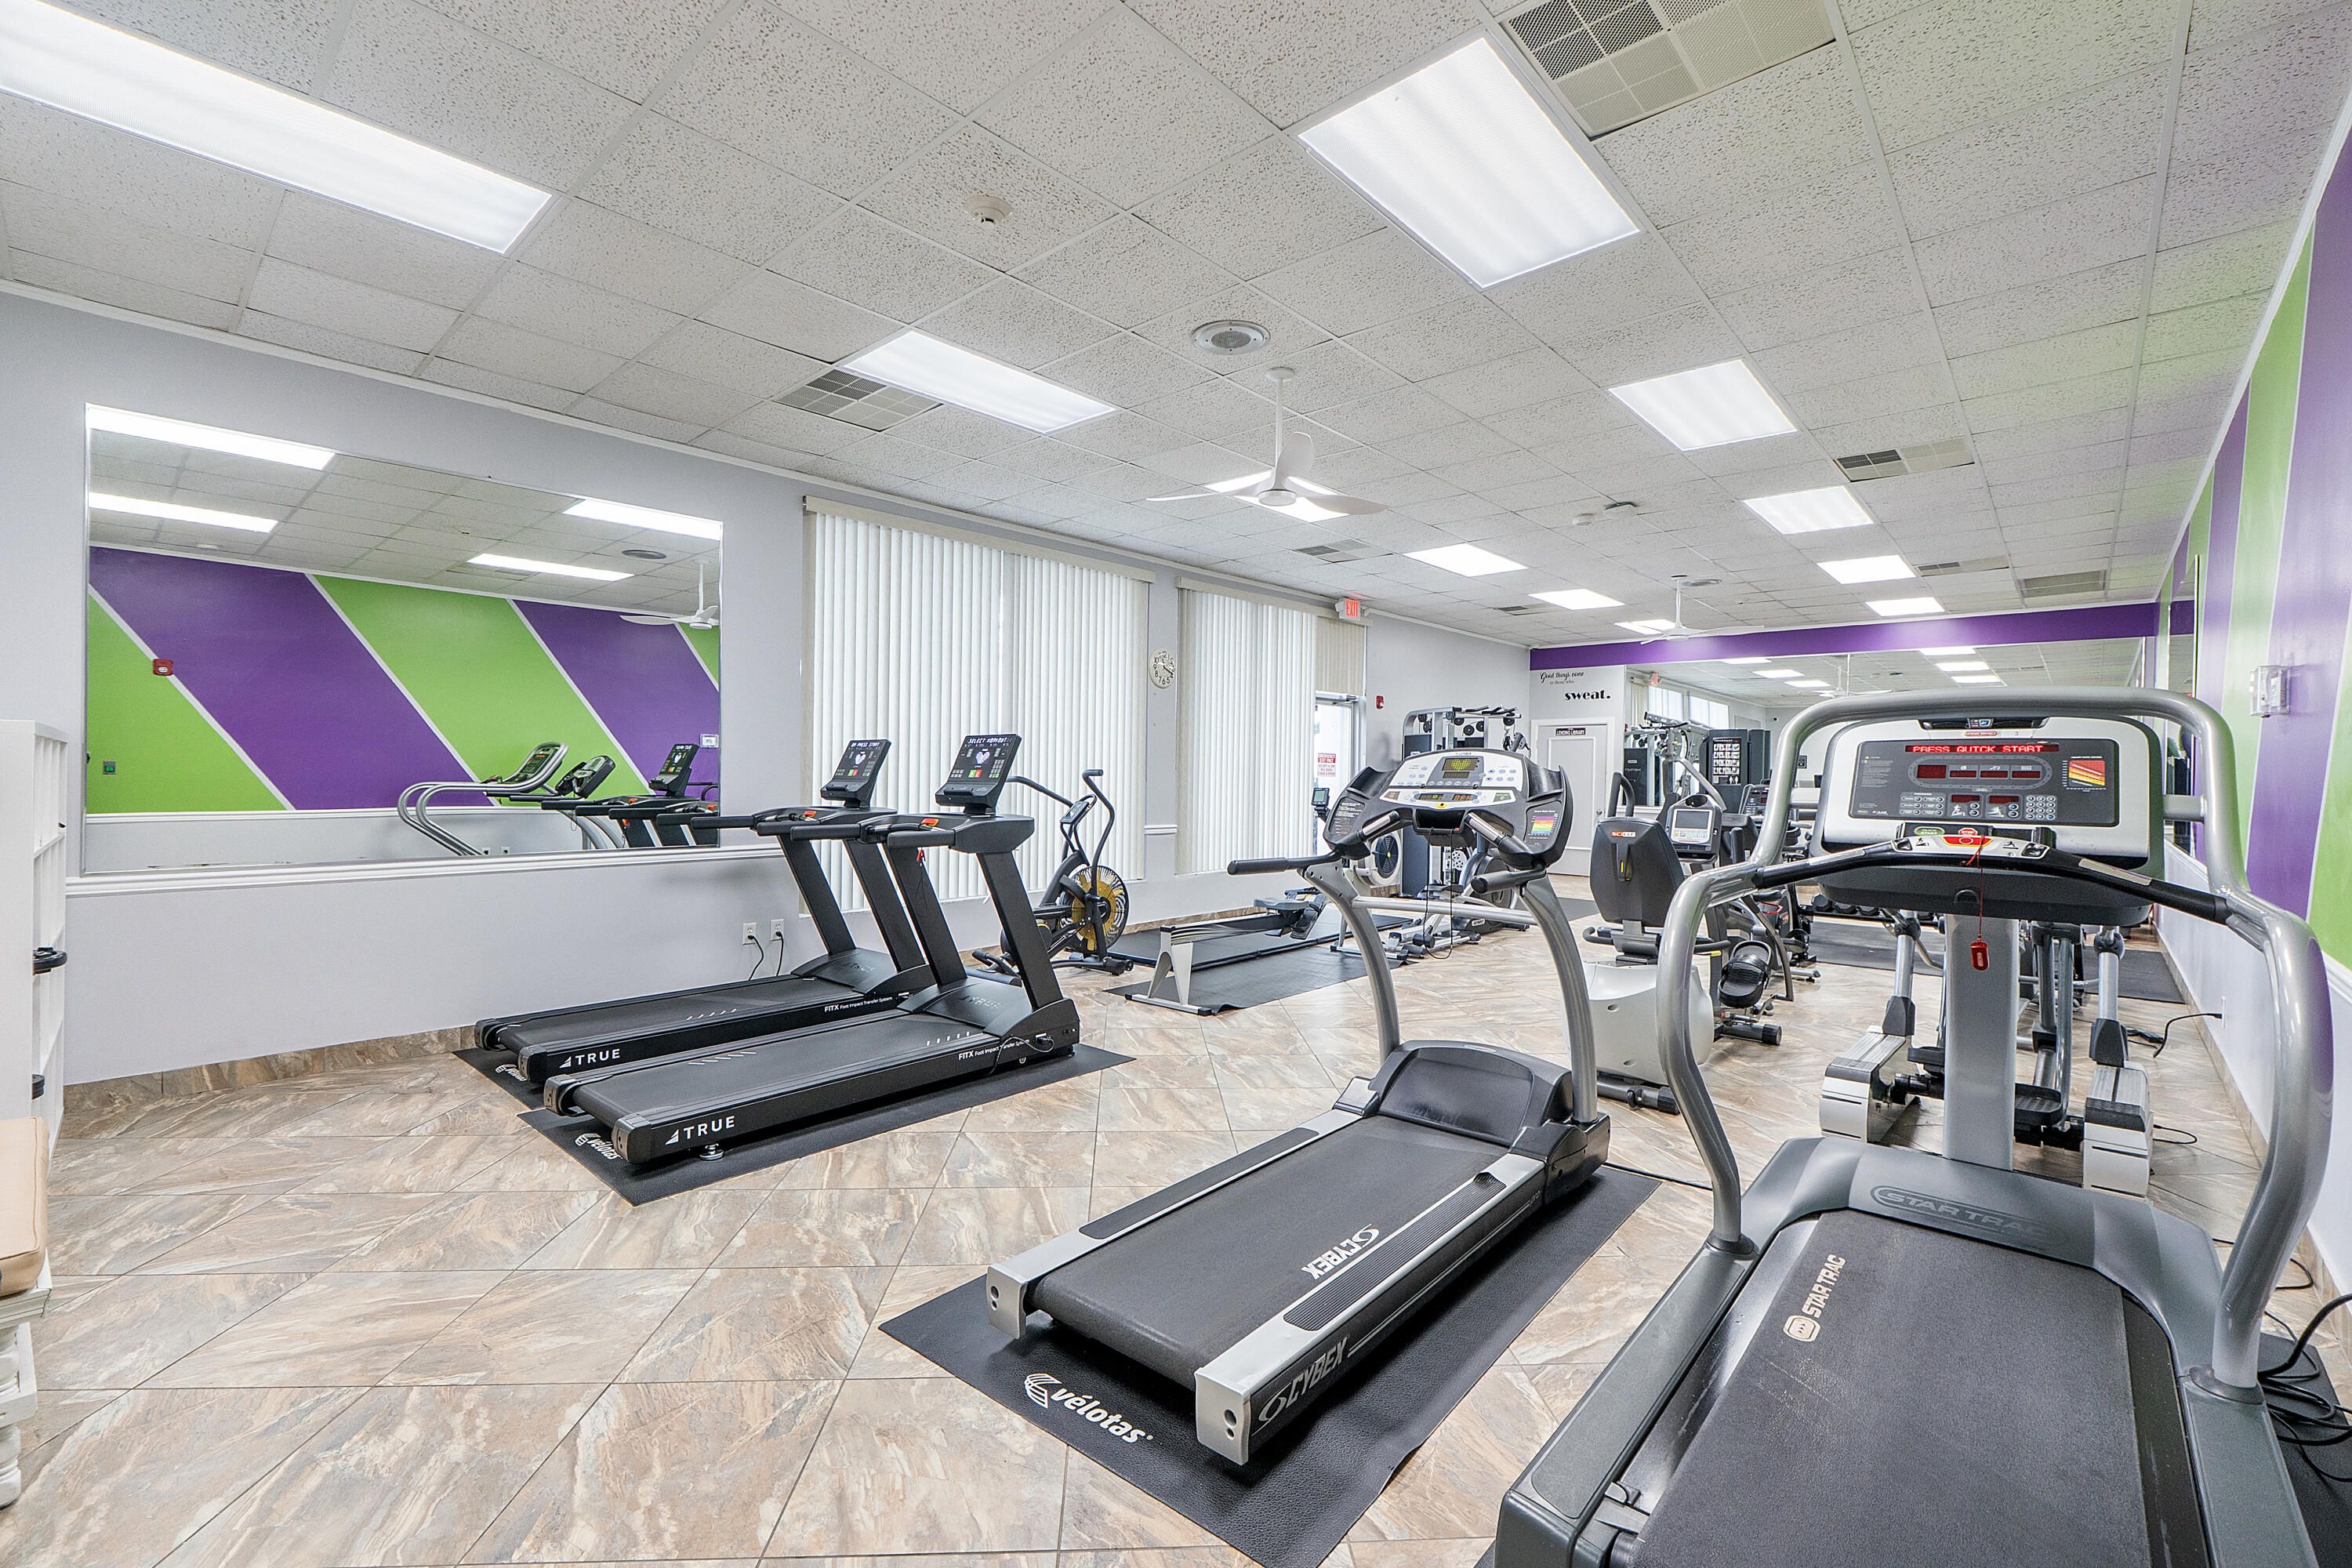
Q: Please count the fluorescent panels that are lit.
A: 11